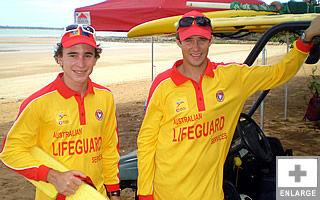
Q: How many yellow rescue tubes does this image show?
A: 1